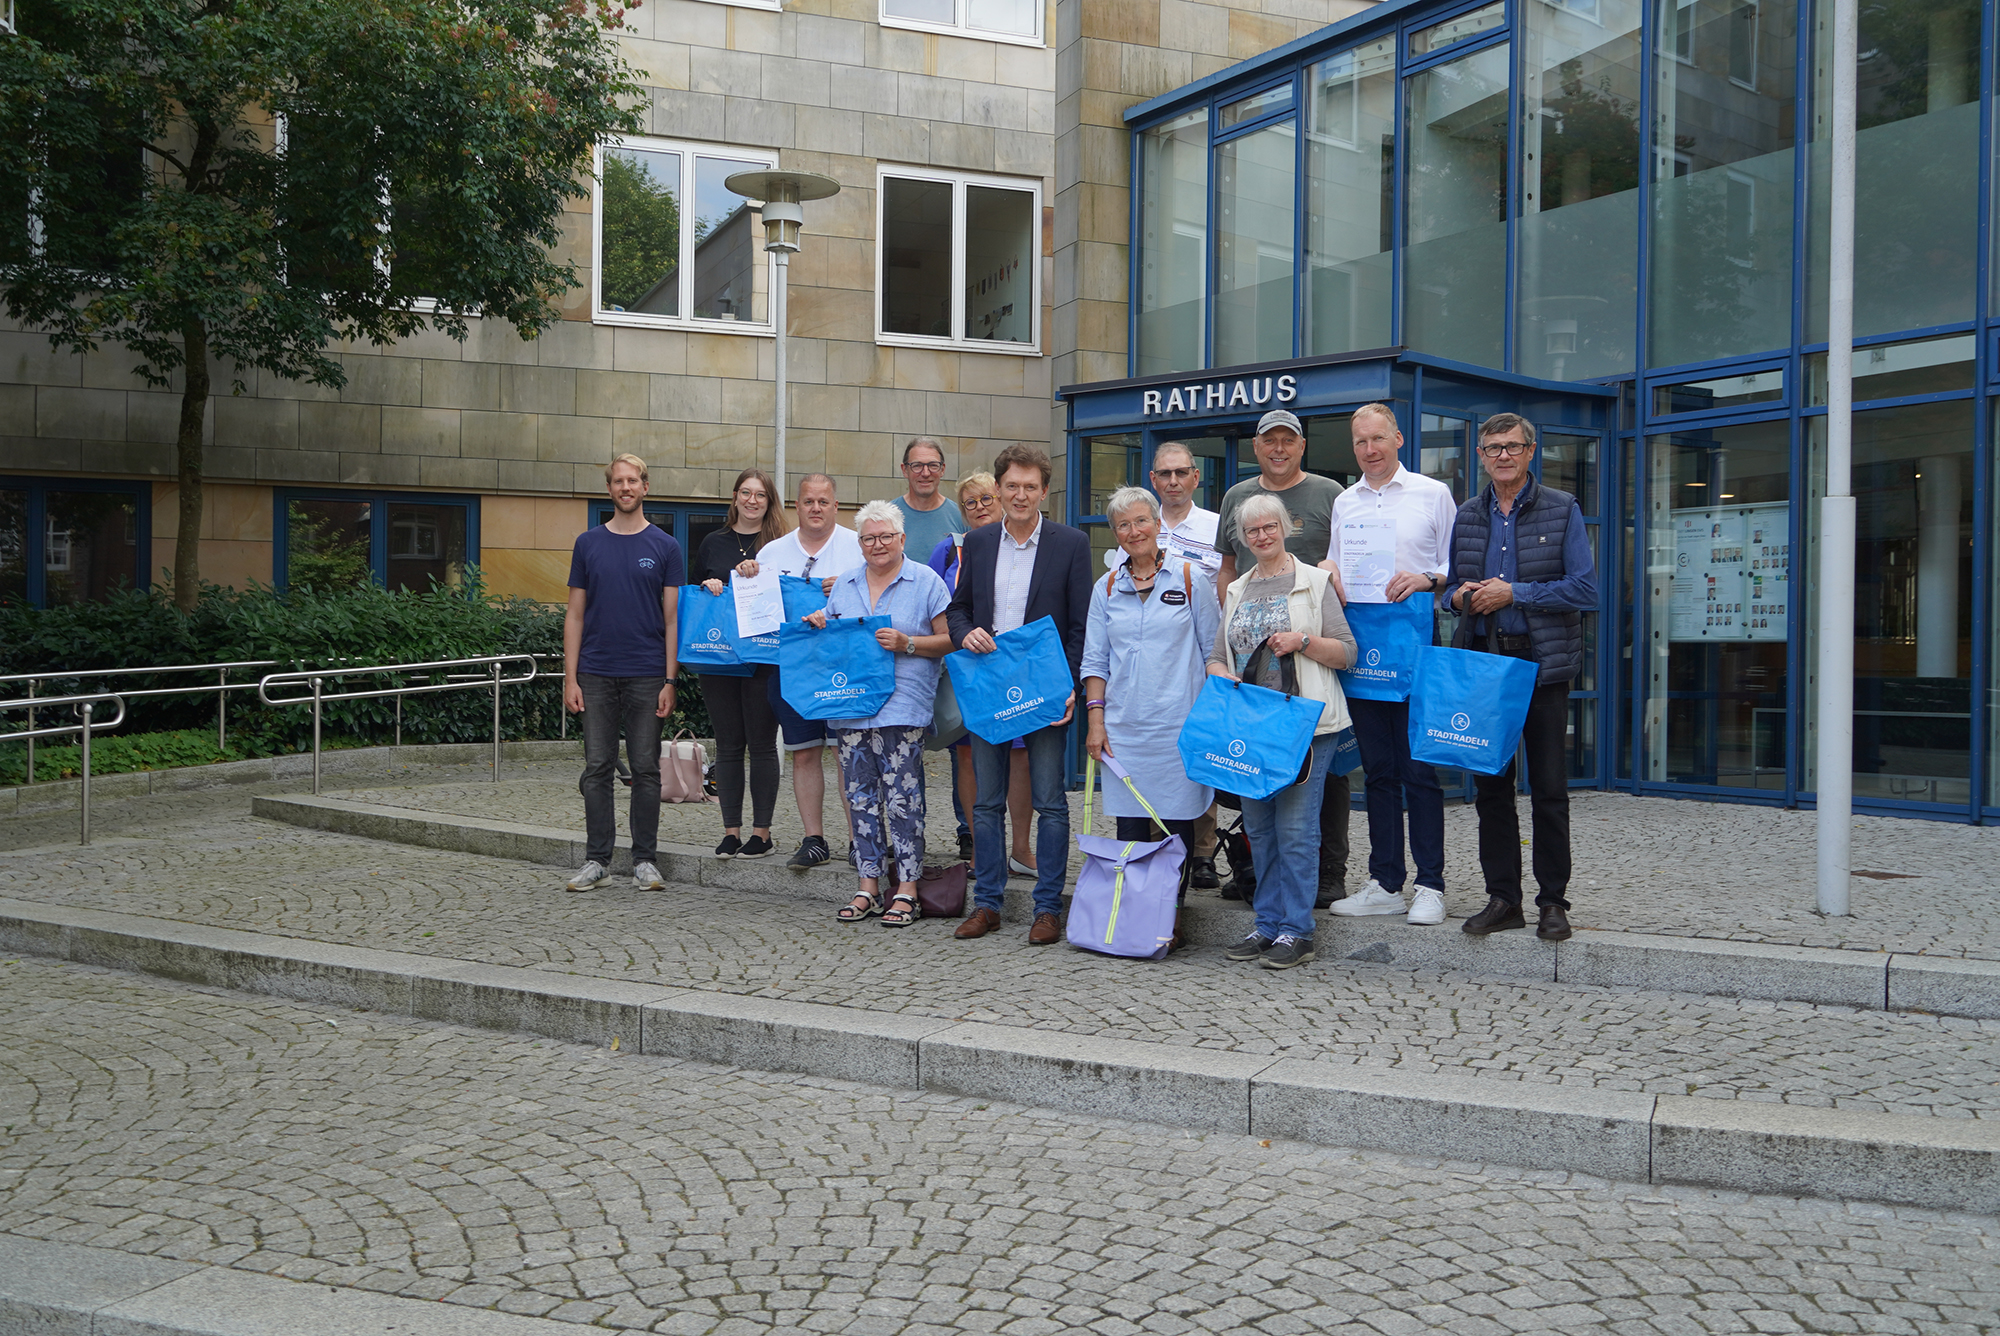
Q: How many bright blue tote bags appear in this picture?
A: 8